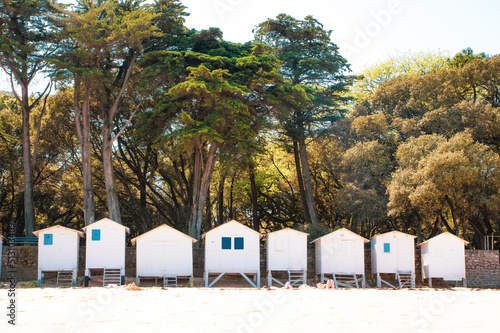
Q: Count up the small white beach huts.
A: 8